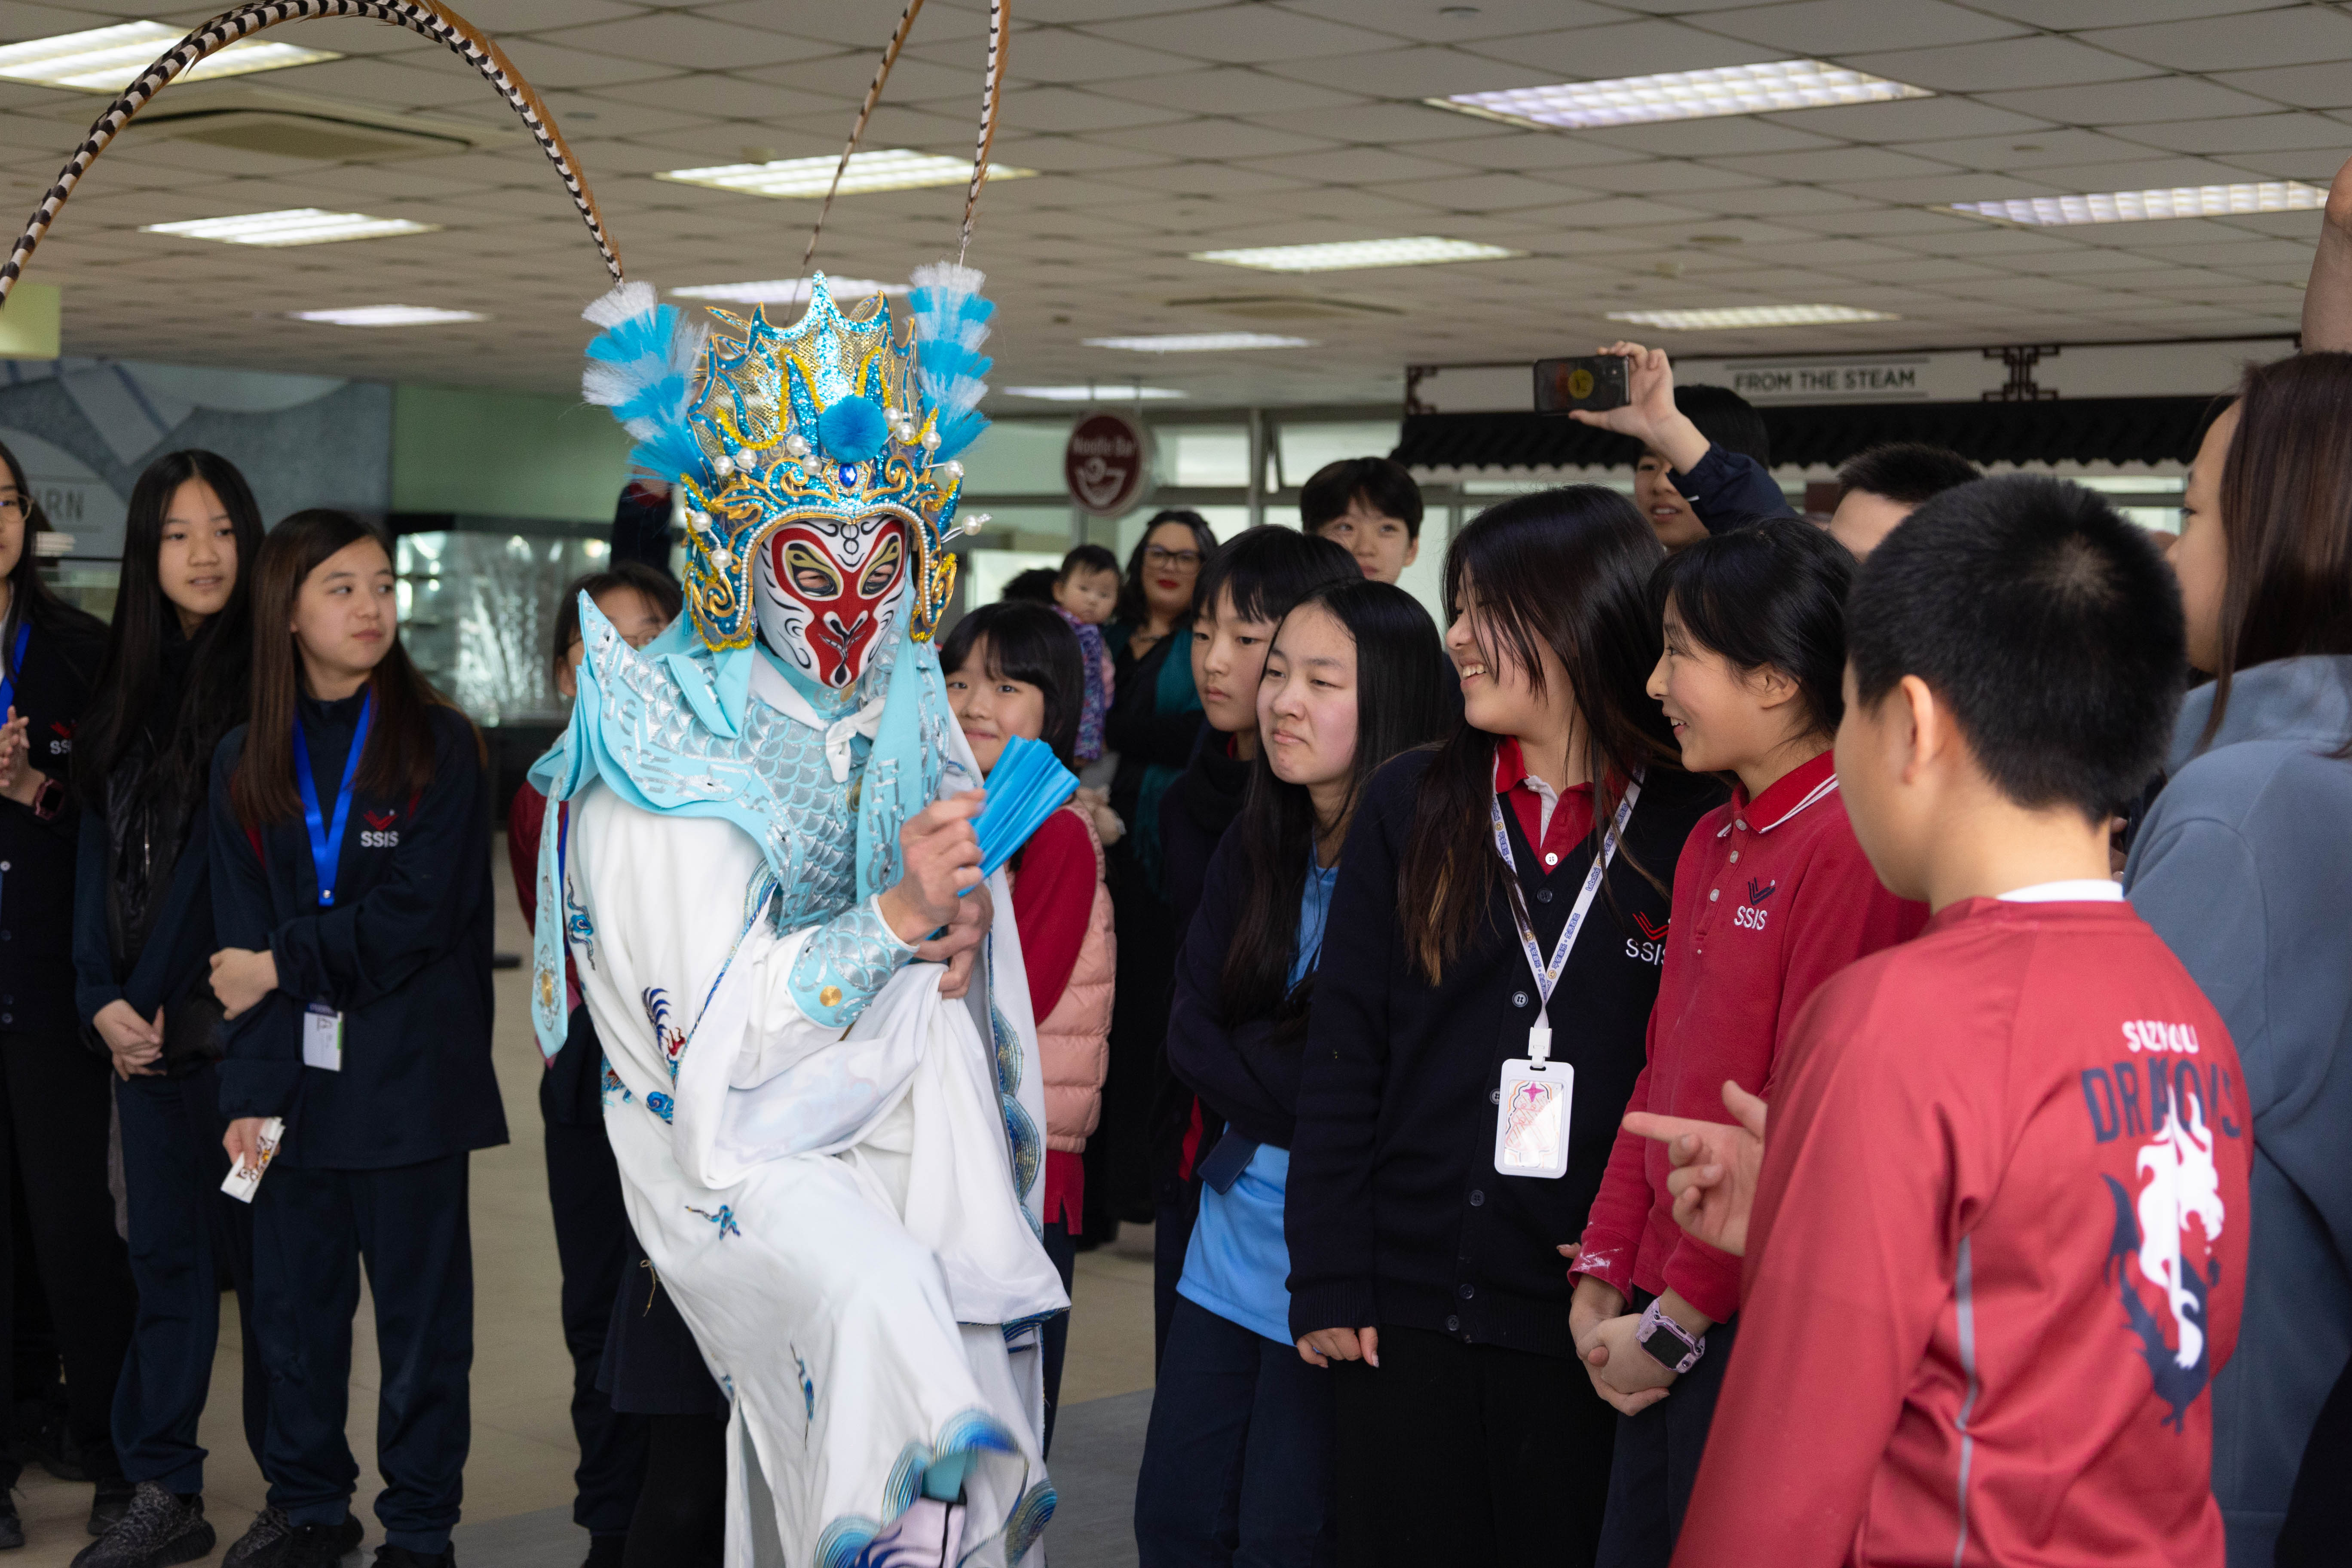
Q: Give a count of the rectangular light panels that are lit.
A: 11